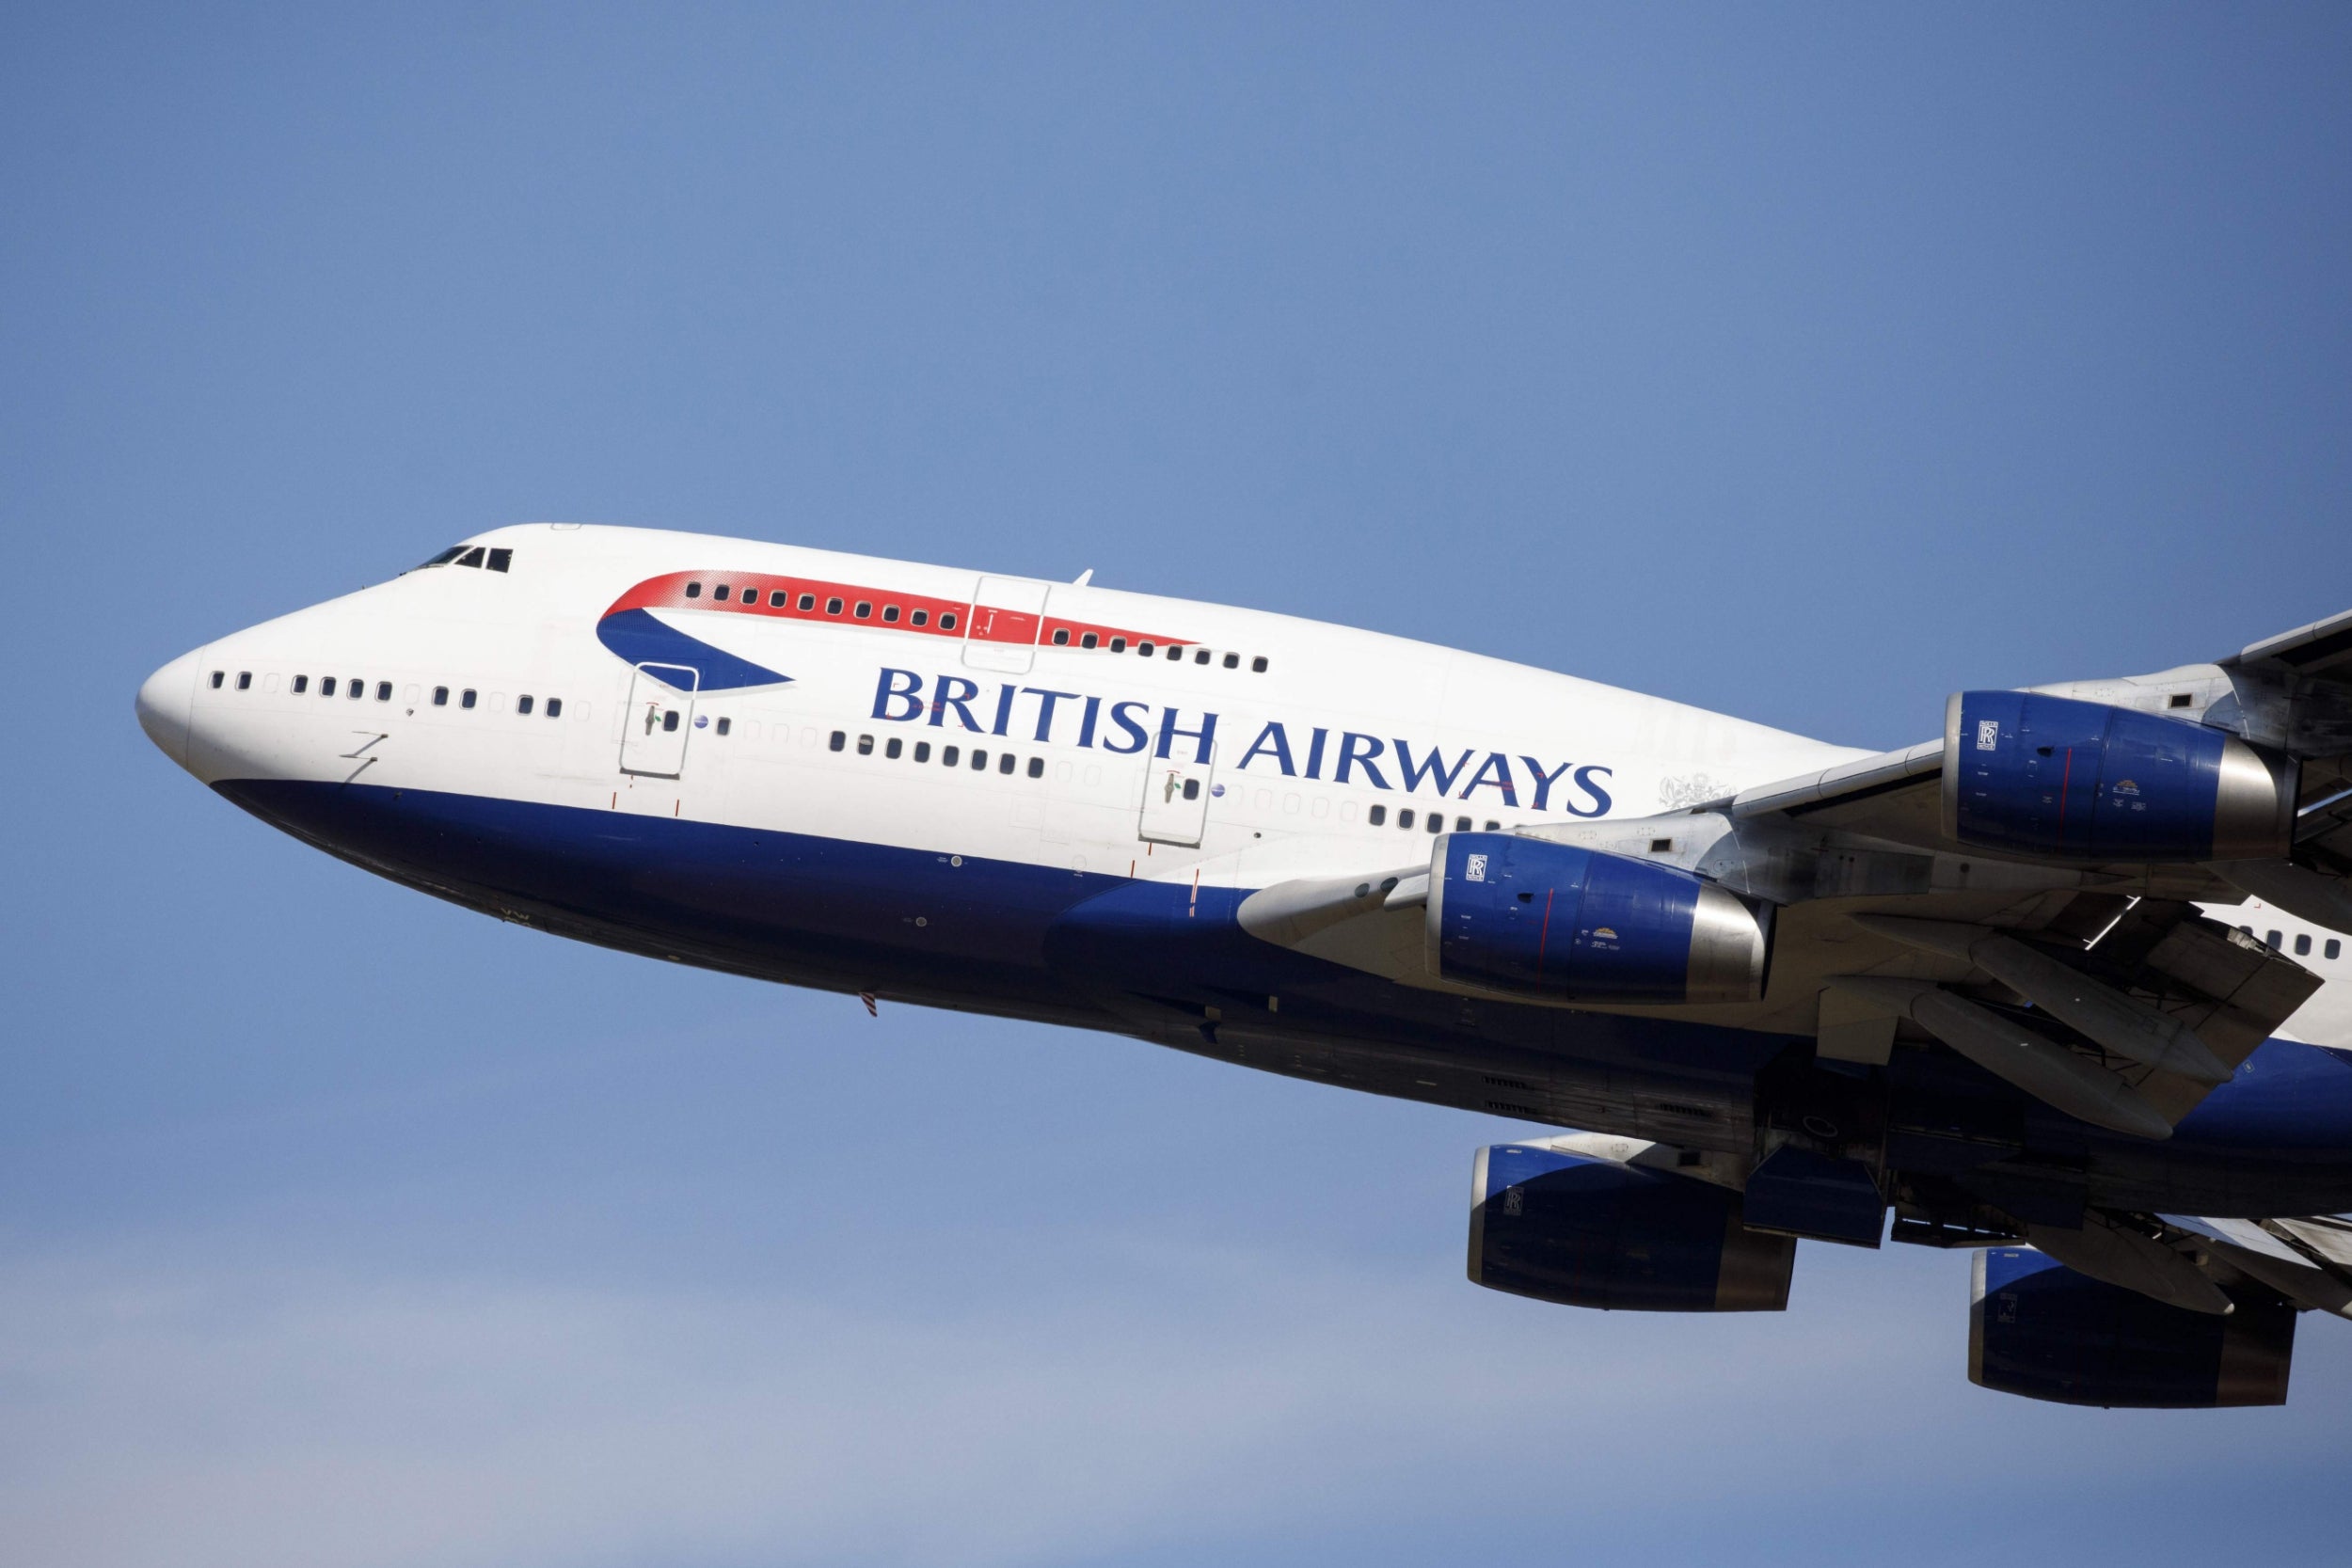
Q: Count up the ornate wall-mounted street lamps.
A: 0